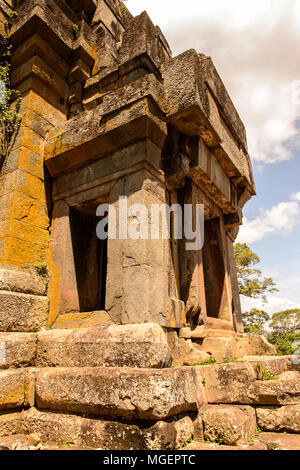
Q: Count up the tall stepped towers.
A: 1